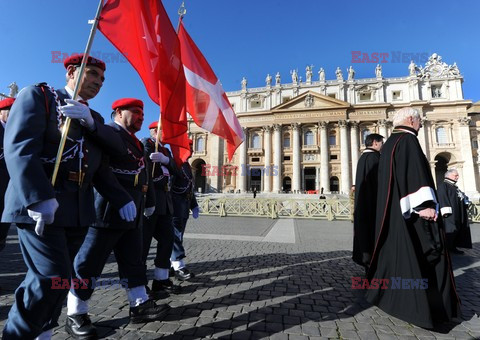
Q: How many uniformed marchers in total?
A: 5